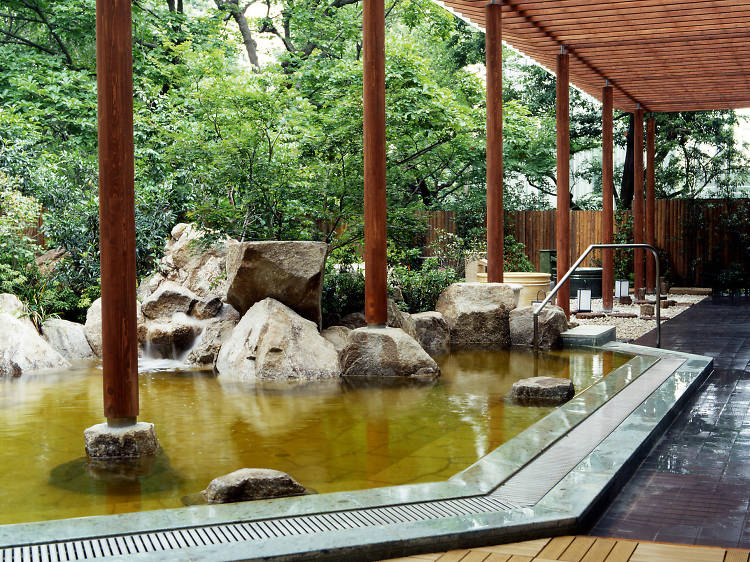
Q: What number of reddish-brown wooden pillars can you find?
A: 7